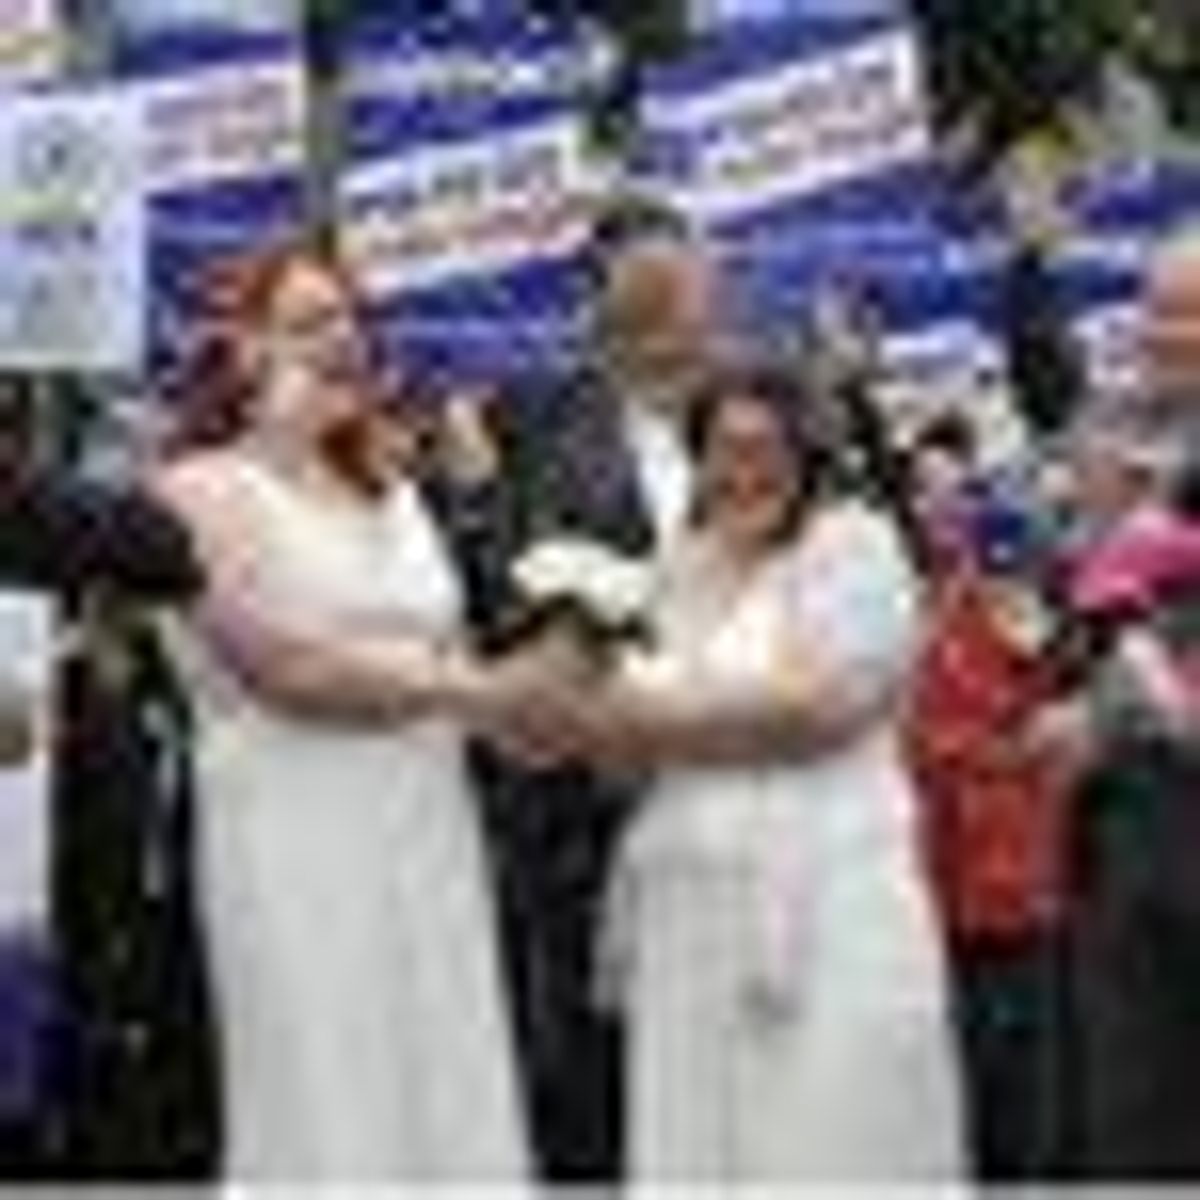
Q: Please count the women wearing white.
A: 2